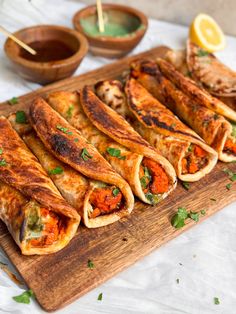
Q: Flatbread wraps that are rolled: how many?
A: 5